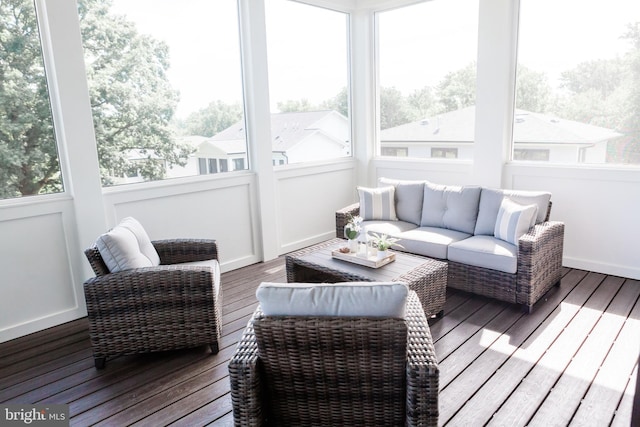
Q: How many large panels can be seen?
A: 5